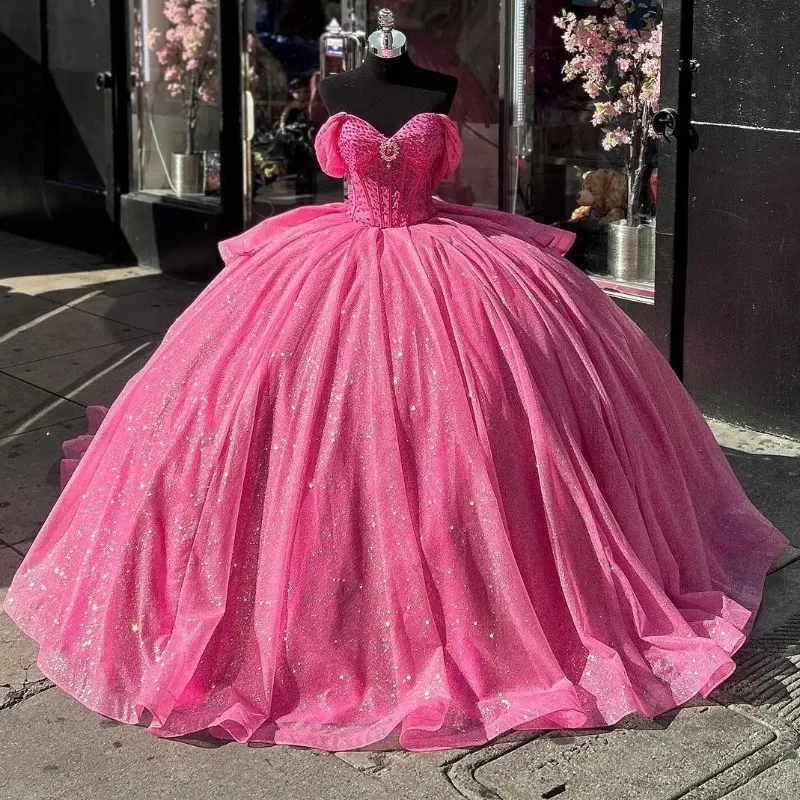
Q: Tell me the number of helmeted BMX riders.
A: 0